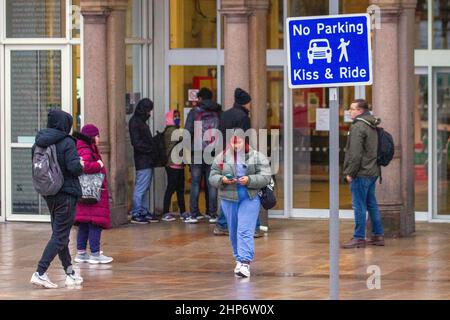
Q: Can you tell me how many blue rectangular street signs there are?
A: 1